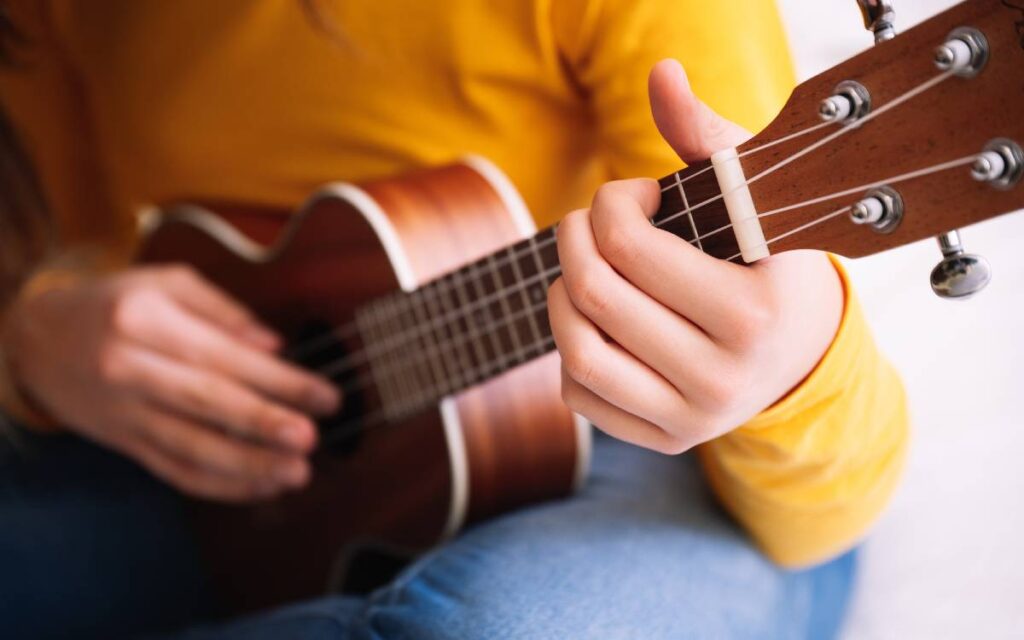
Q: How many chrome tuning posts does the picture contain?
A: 4